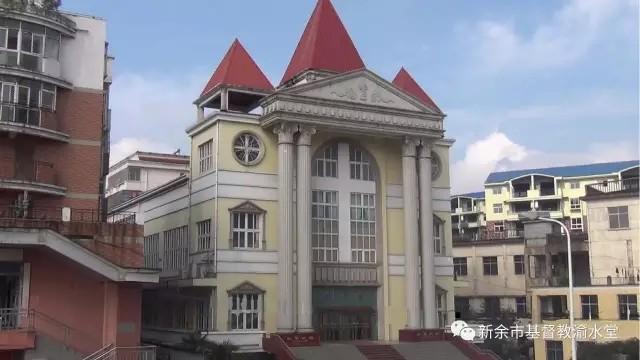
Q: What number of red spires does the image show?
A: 3